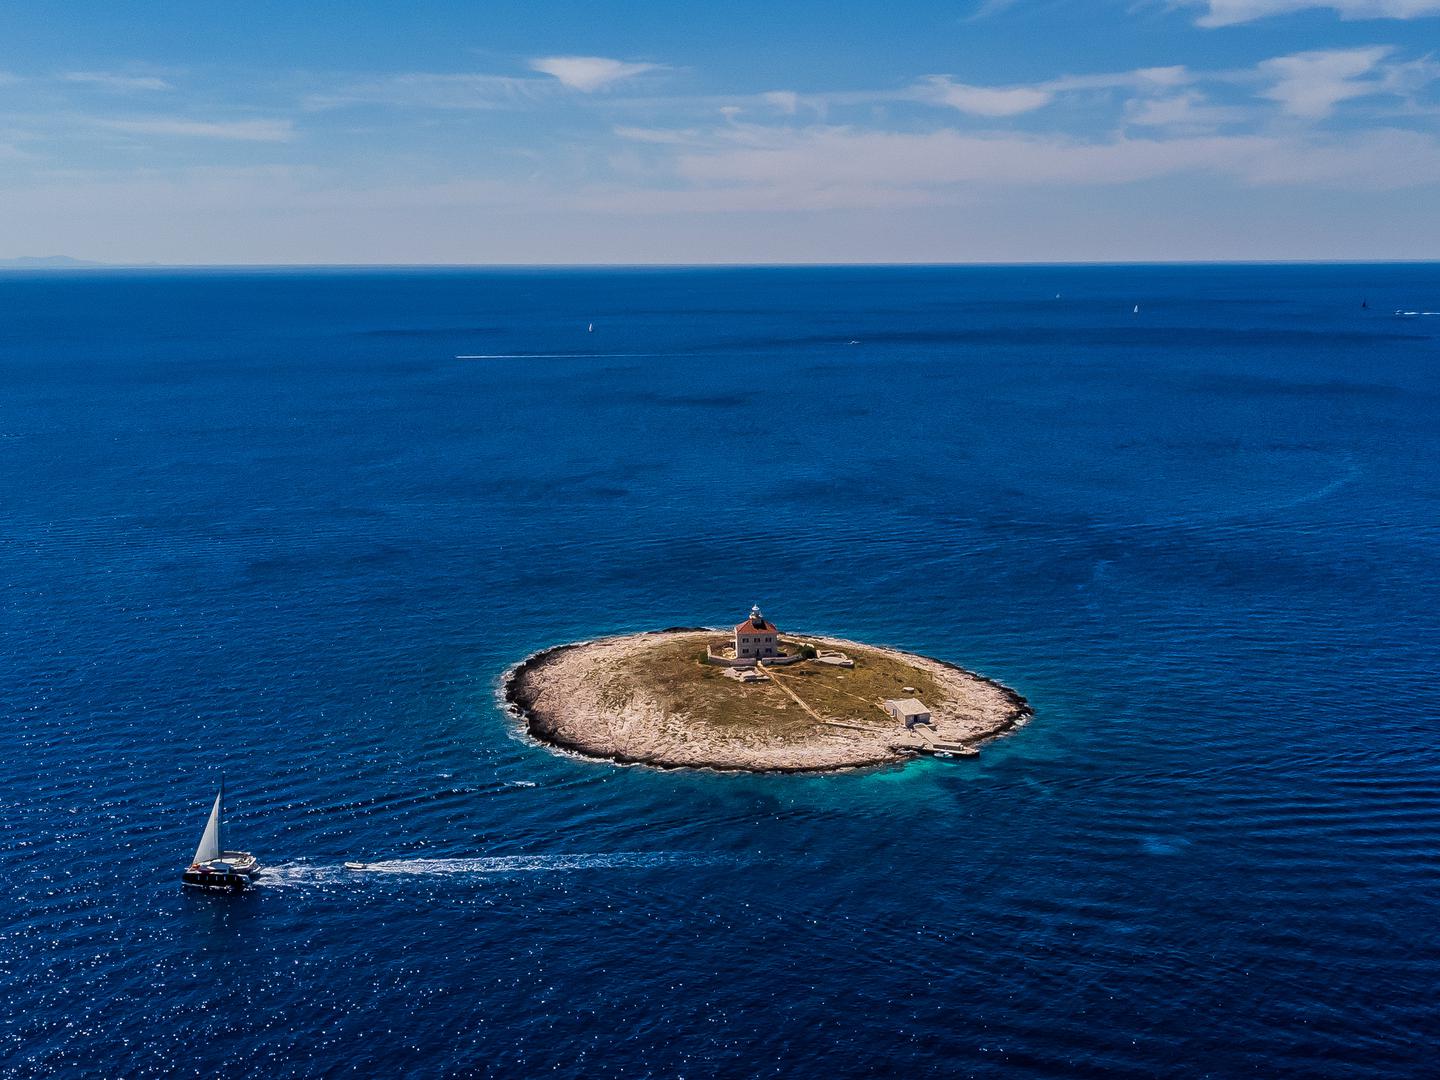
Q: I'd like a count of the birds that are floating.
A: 0